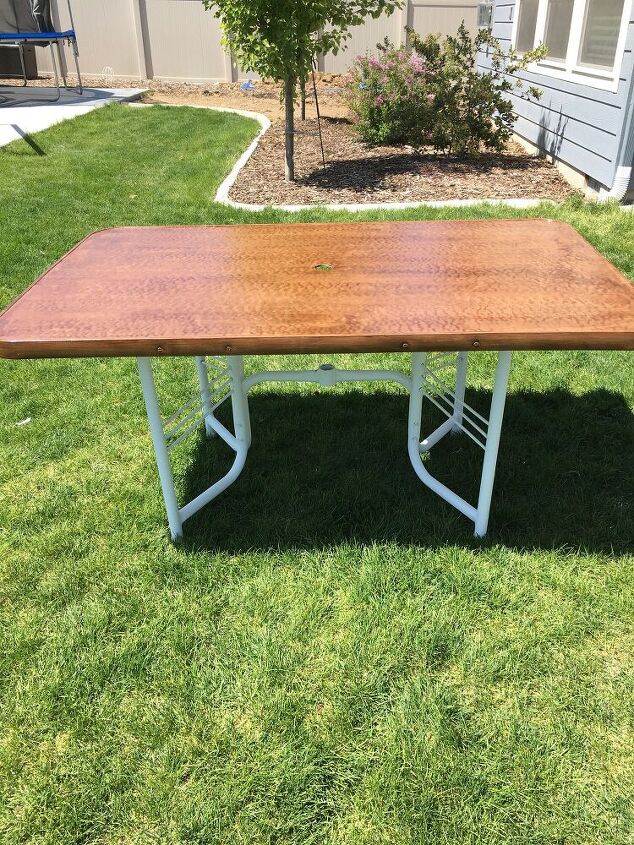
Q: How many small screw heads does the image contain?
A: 4